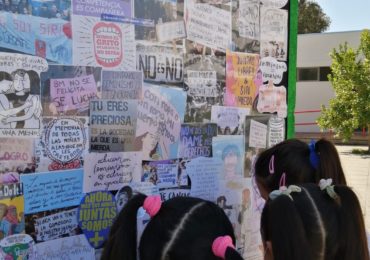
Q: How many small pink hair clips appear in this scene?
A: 2